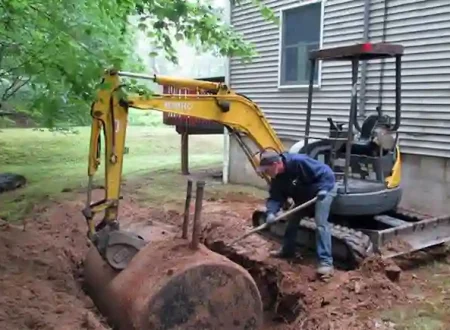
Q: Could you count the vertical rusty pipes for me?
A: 2